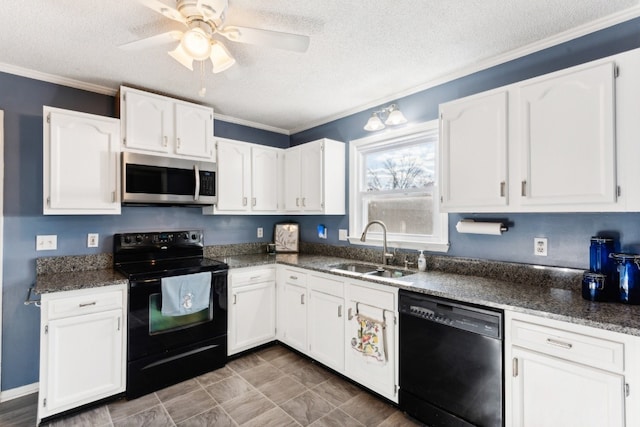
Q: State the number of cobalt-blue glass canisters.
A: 3